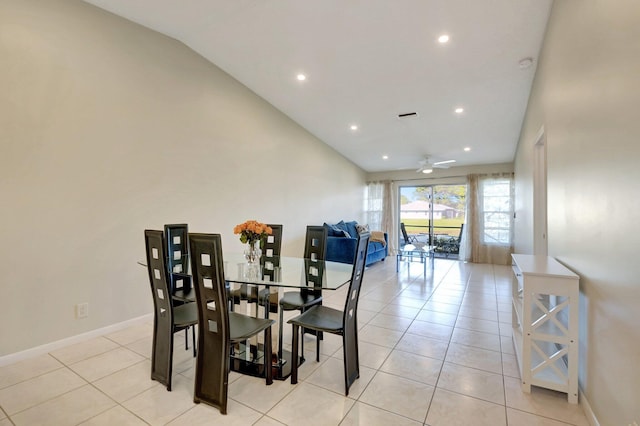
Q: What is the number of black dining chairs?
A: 6